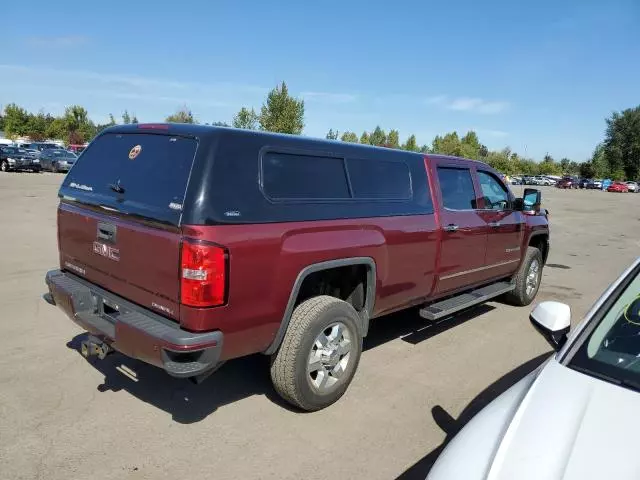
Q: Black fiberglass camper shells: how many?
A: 1